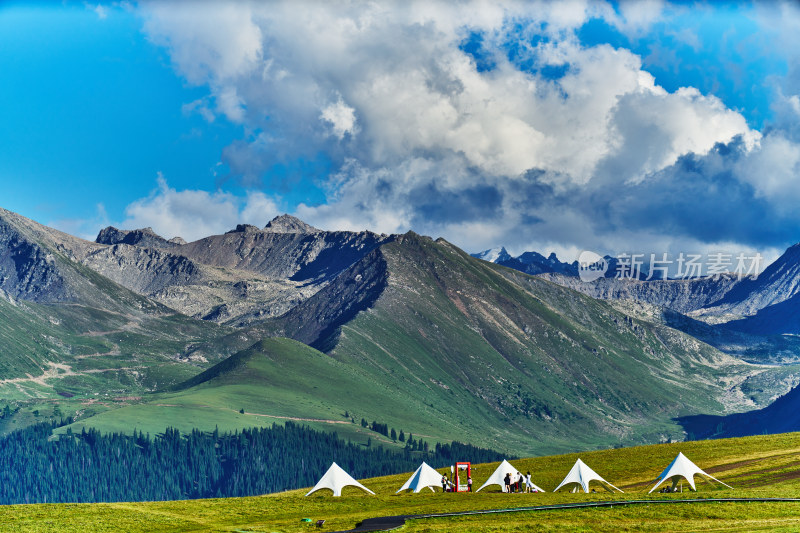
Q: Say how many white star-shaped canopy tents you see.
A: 5